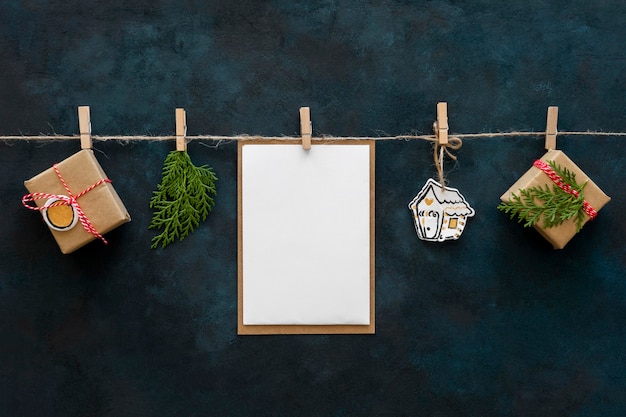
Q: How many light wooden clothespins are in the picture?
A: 5